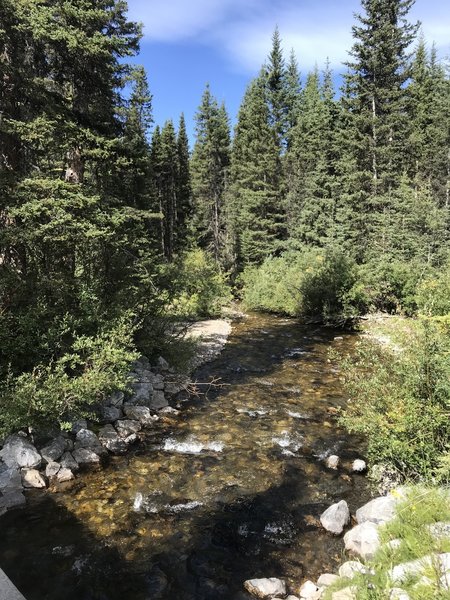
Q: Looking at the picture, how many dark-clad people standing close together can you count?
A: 0